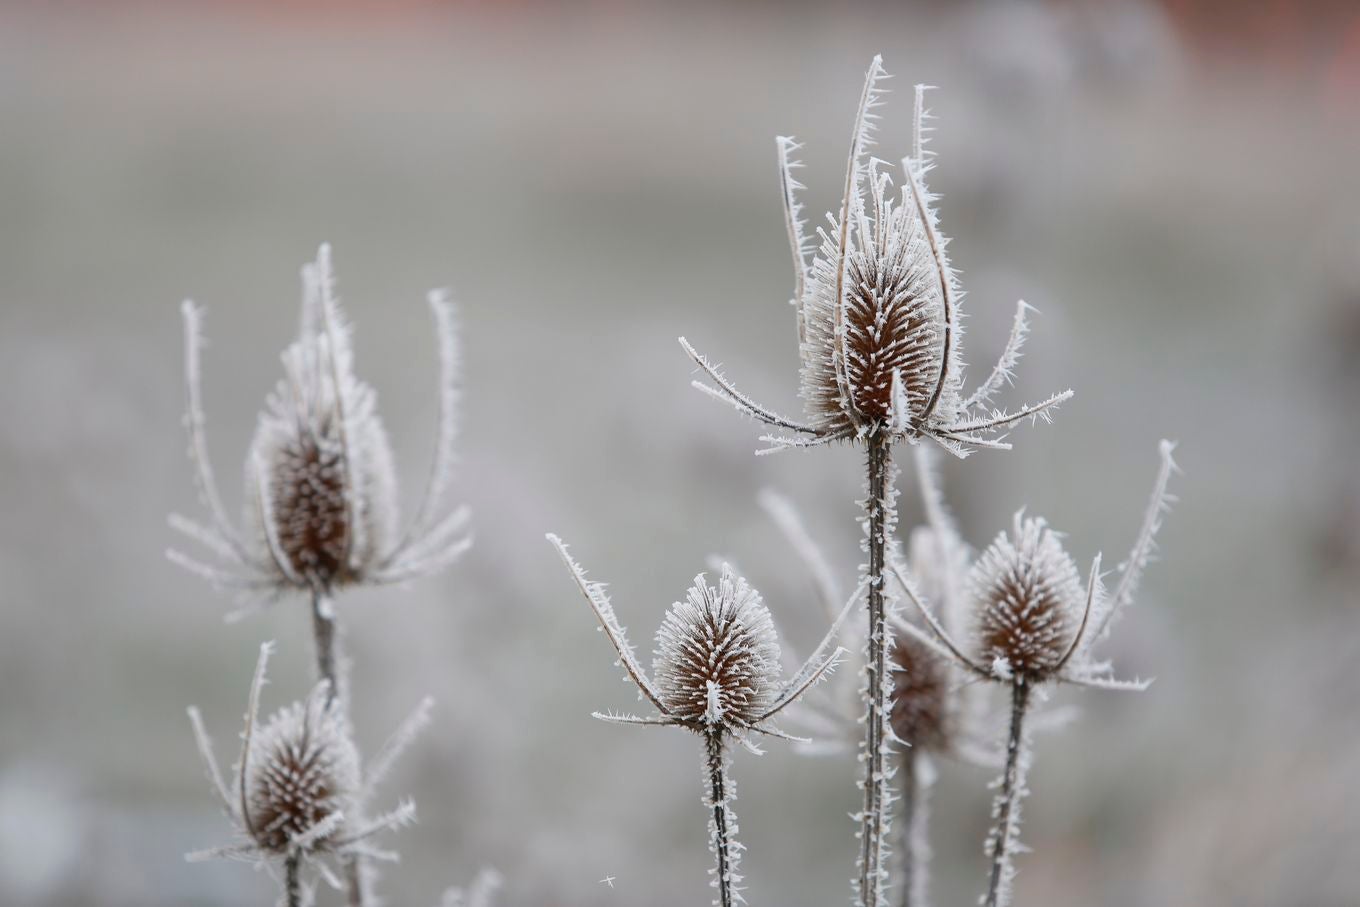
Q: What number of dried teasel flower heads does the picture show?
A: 6